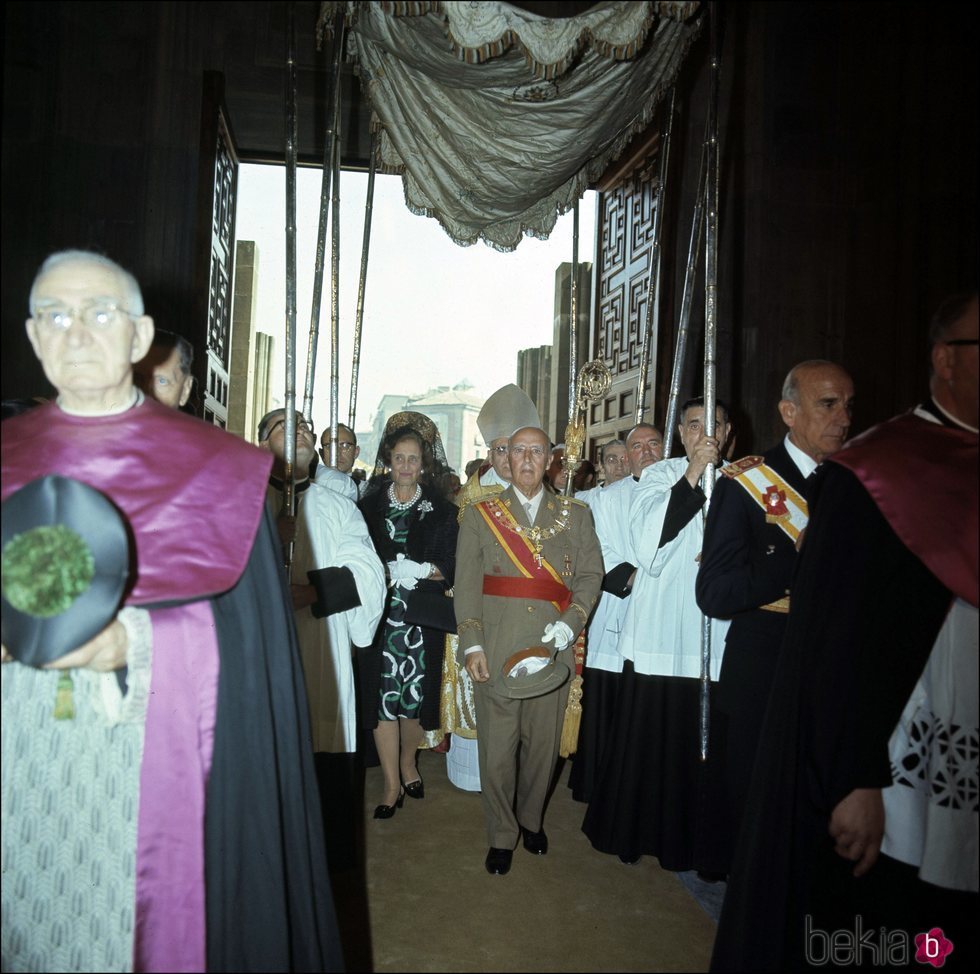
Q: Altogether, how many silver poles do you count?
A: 8